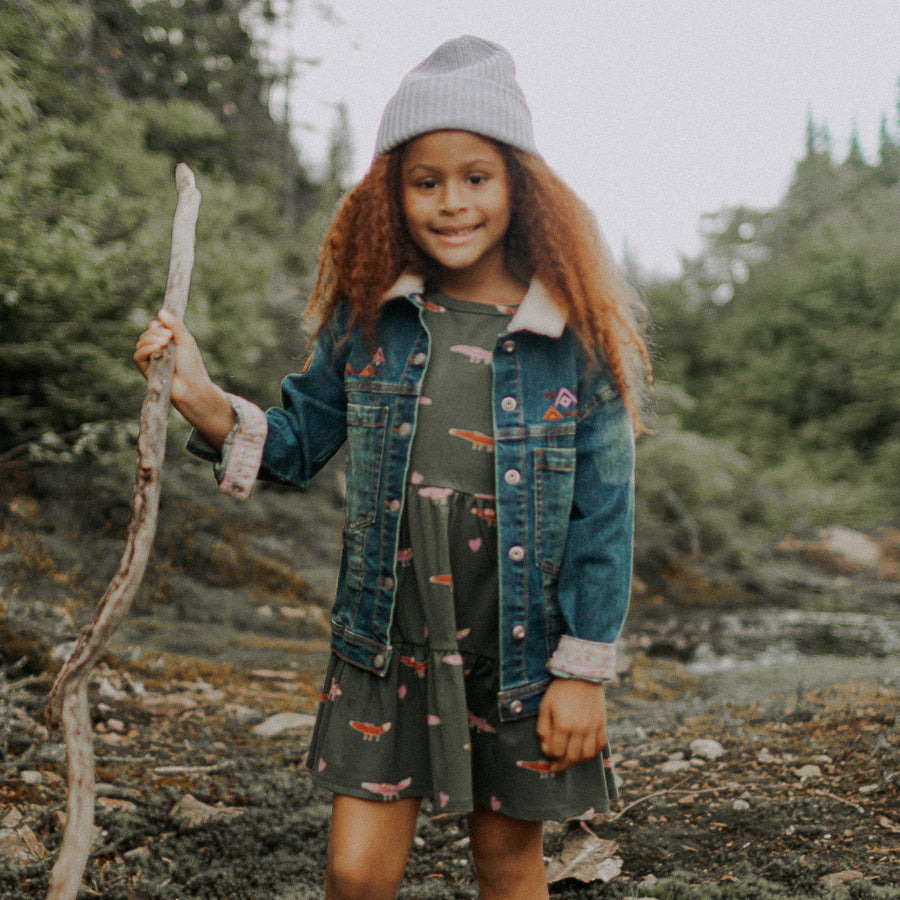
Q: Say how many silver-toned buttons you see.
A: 11